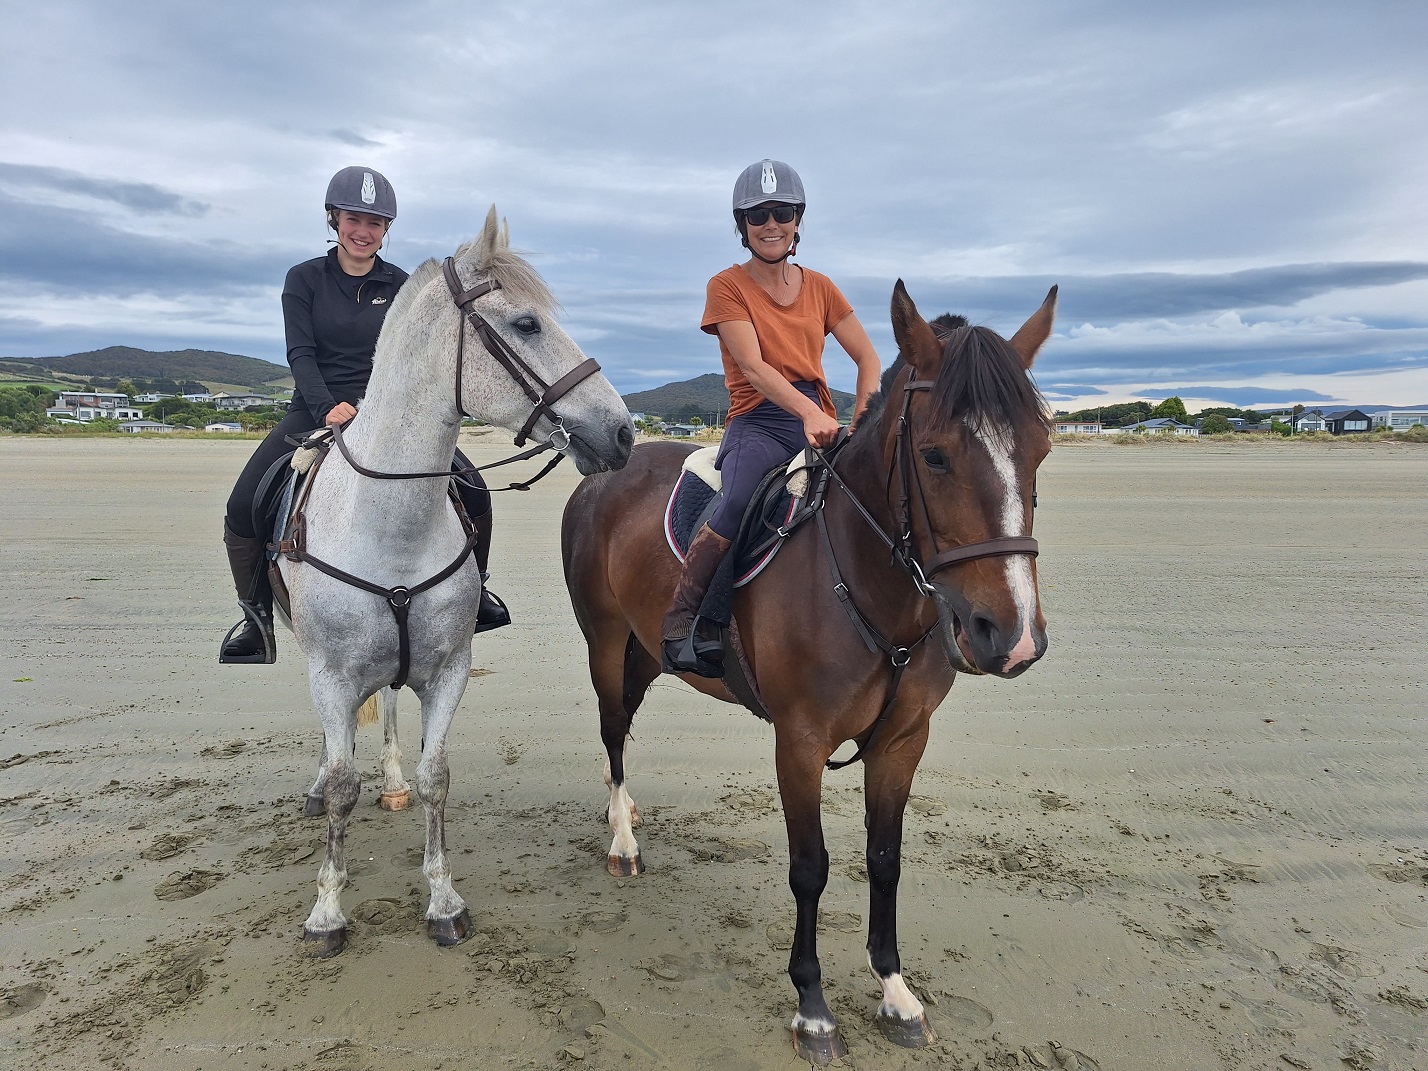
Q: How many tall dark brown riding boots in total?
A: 3